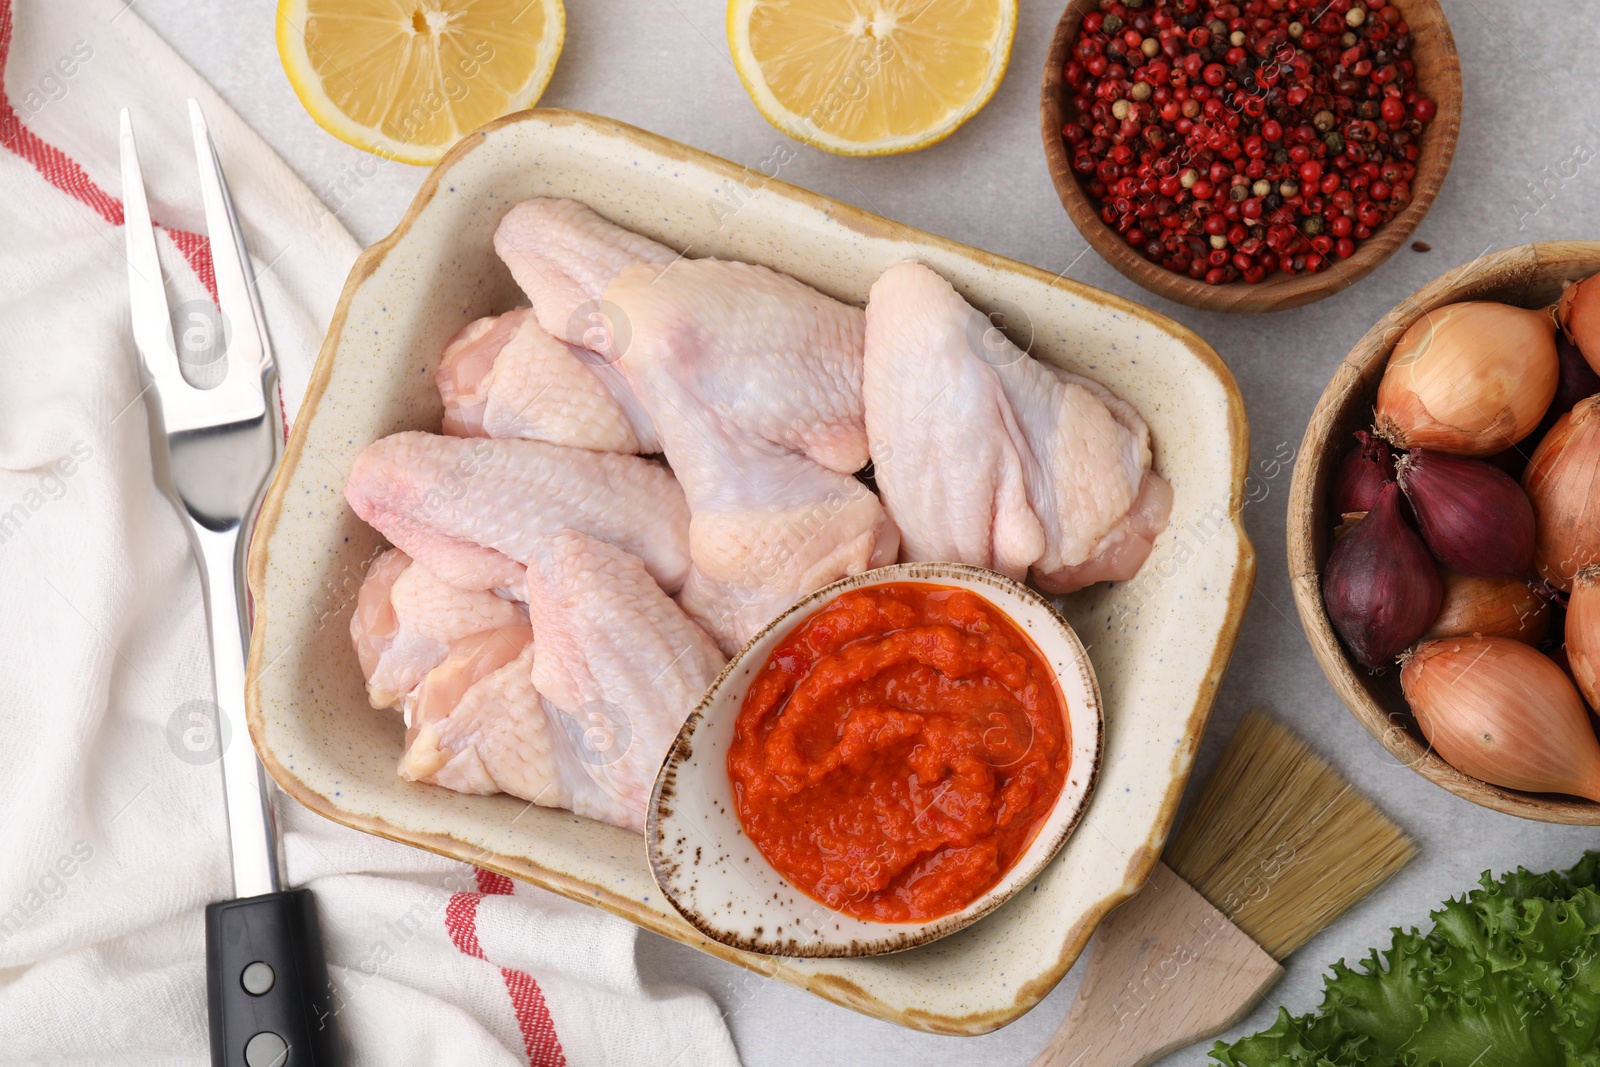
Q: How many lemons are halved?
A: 2